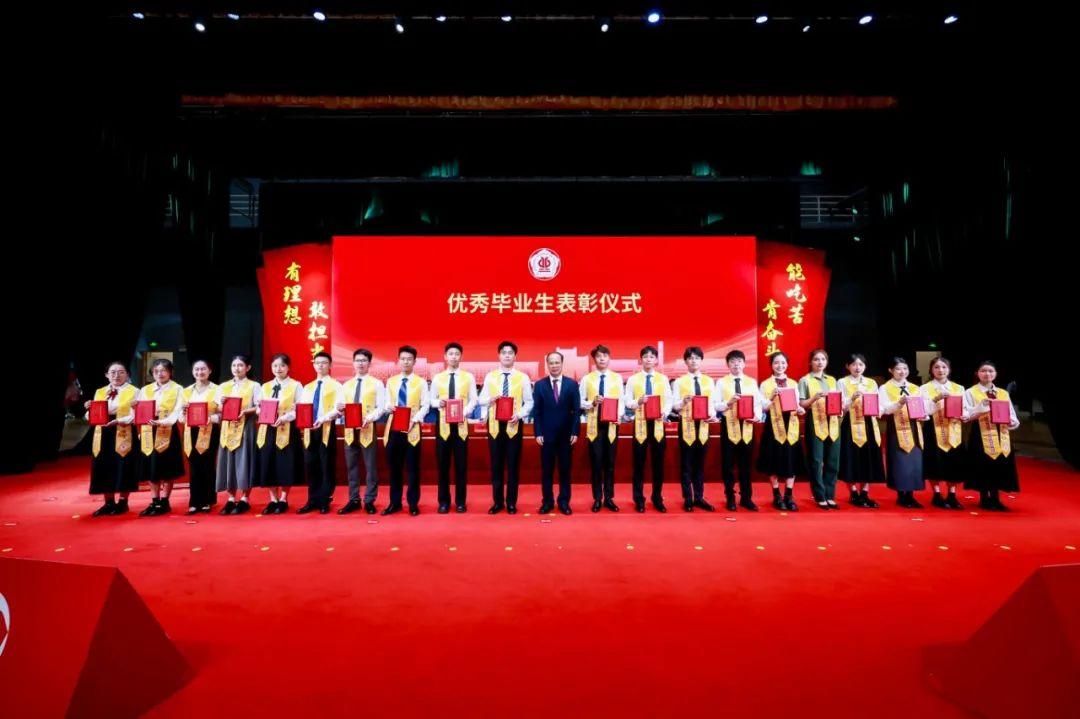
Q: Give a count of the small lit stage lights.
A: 13